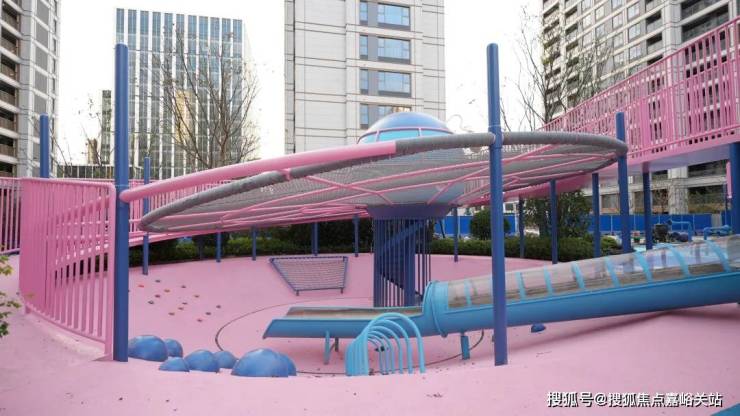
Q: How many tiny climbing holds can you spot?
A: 13